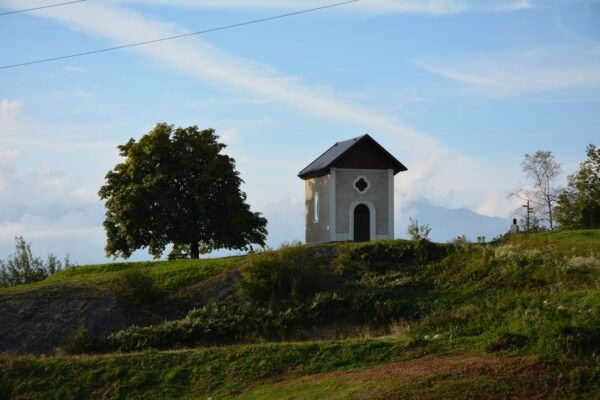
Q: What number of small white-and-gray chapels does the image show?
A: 1